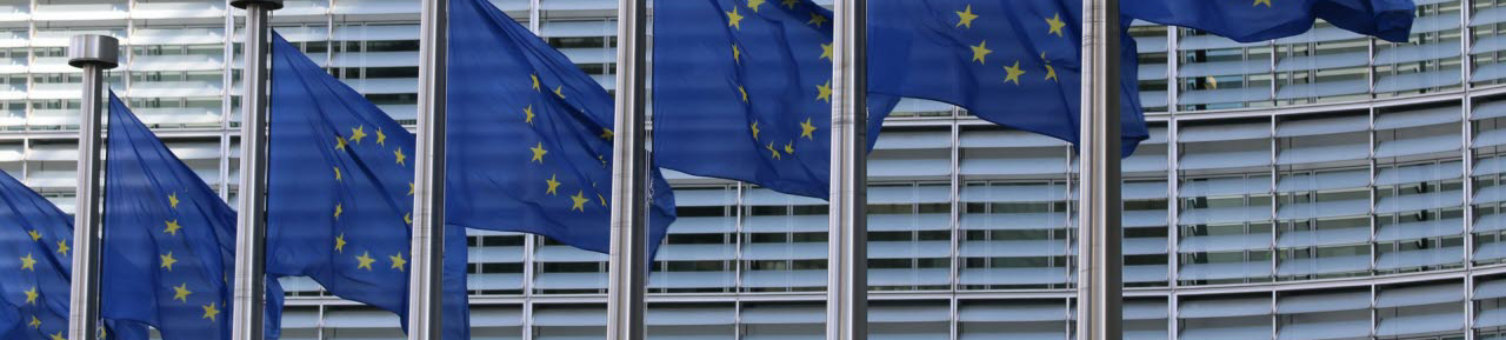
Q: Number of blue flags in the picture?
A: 7